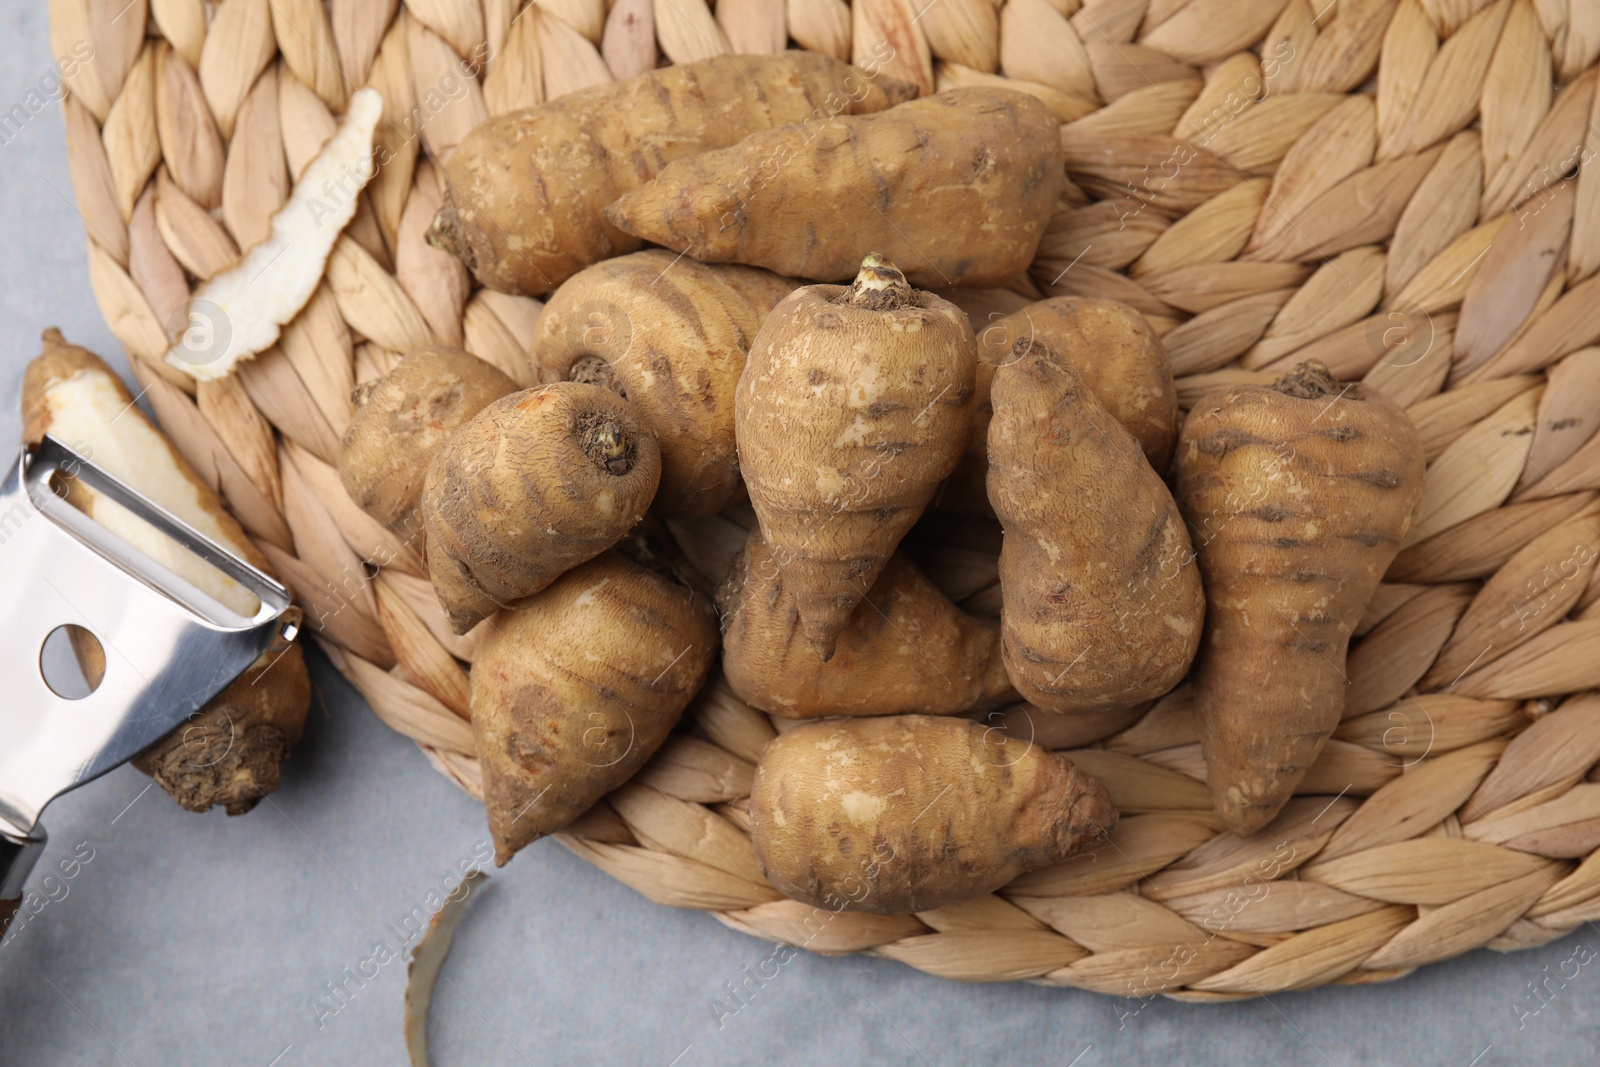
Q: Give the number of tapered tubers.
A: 13